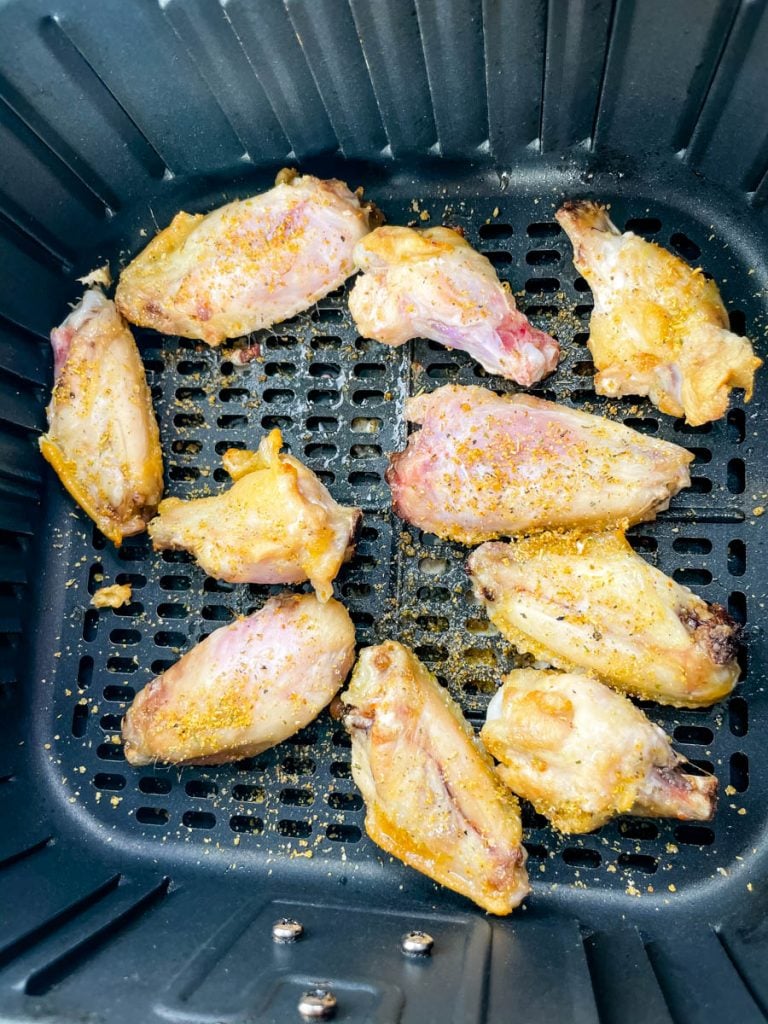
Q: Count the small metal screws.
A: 3